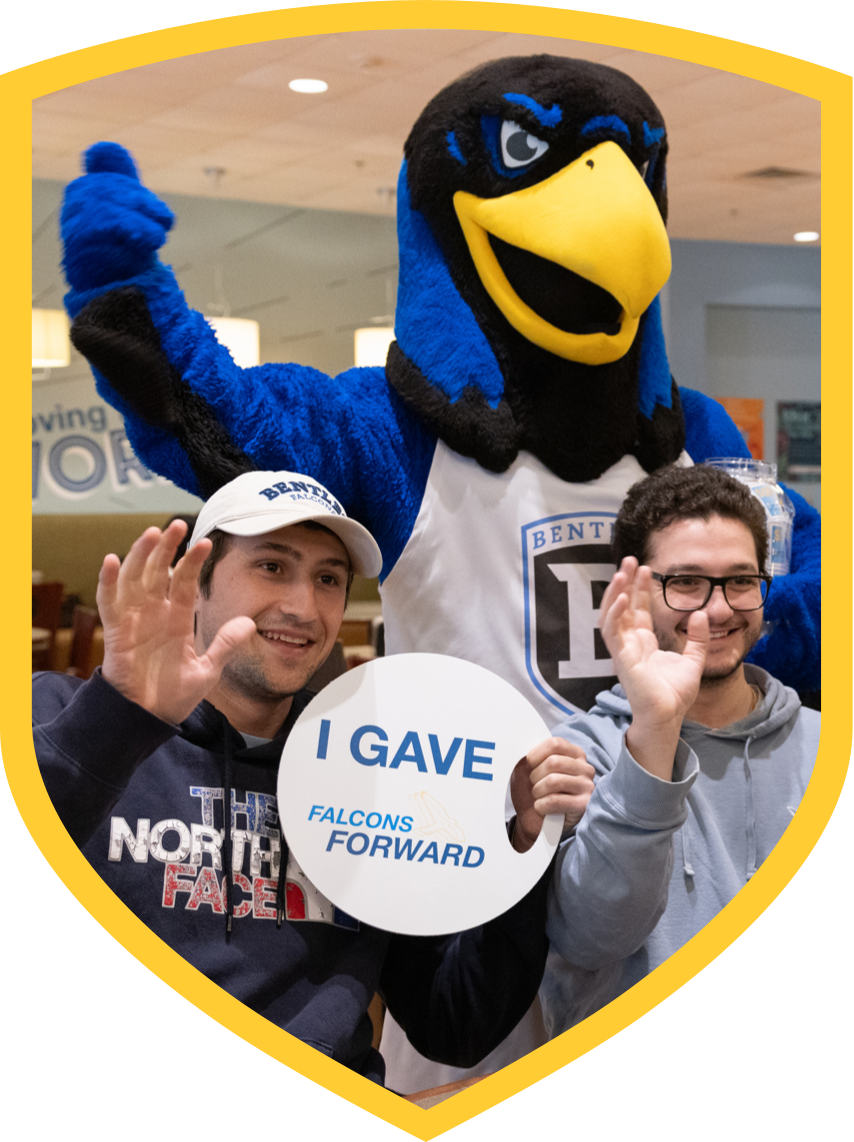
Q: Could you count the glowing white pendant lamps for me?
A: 3